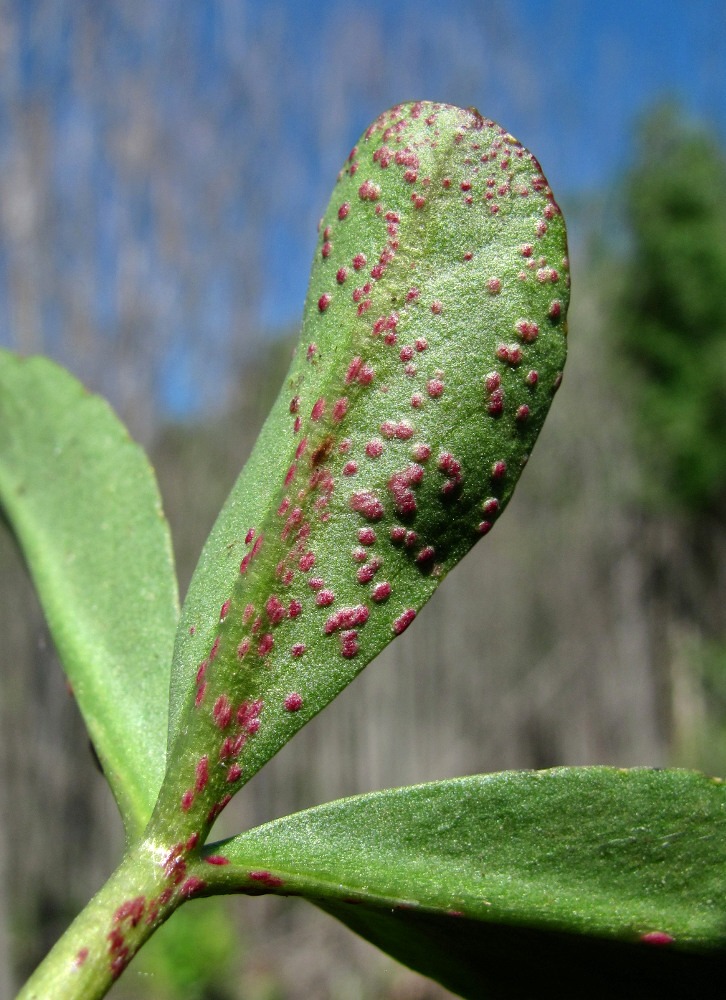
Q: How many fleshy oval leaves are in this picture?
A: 3